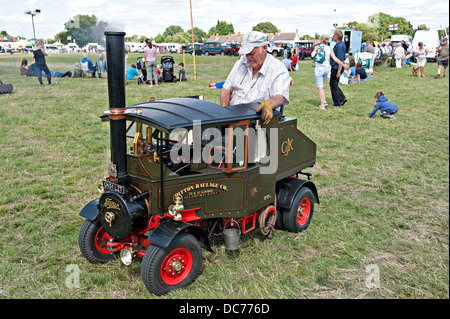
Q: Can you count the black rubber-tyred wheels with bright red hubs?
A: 3